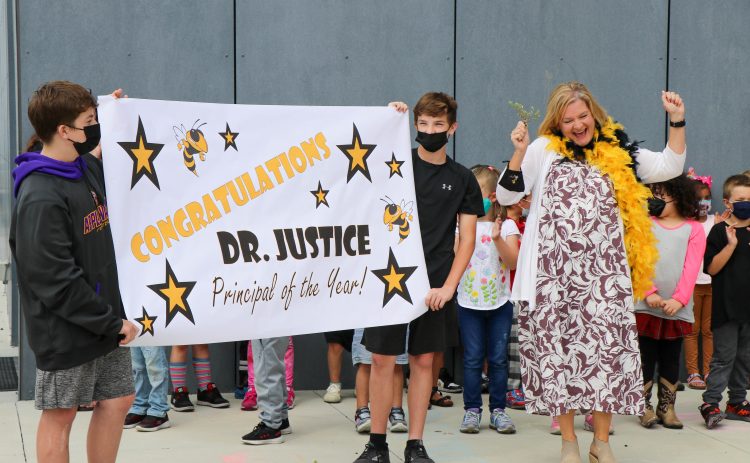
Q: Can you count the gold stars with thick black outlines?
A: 8